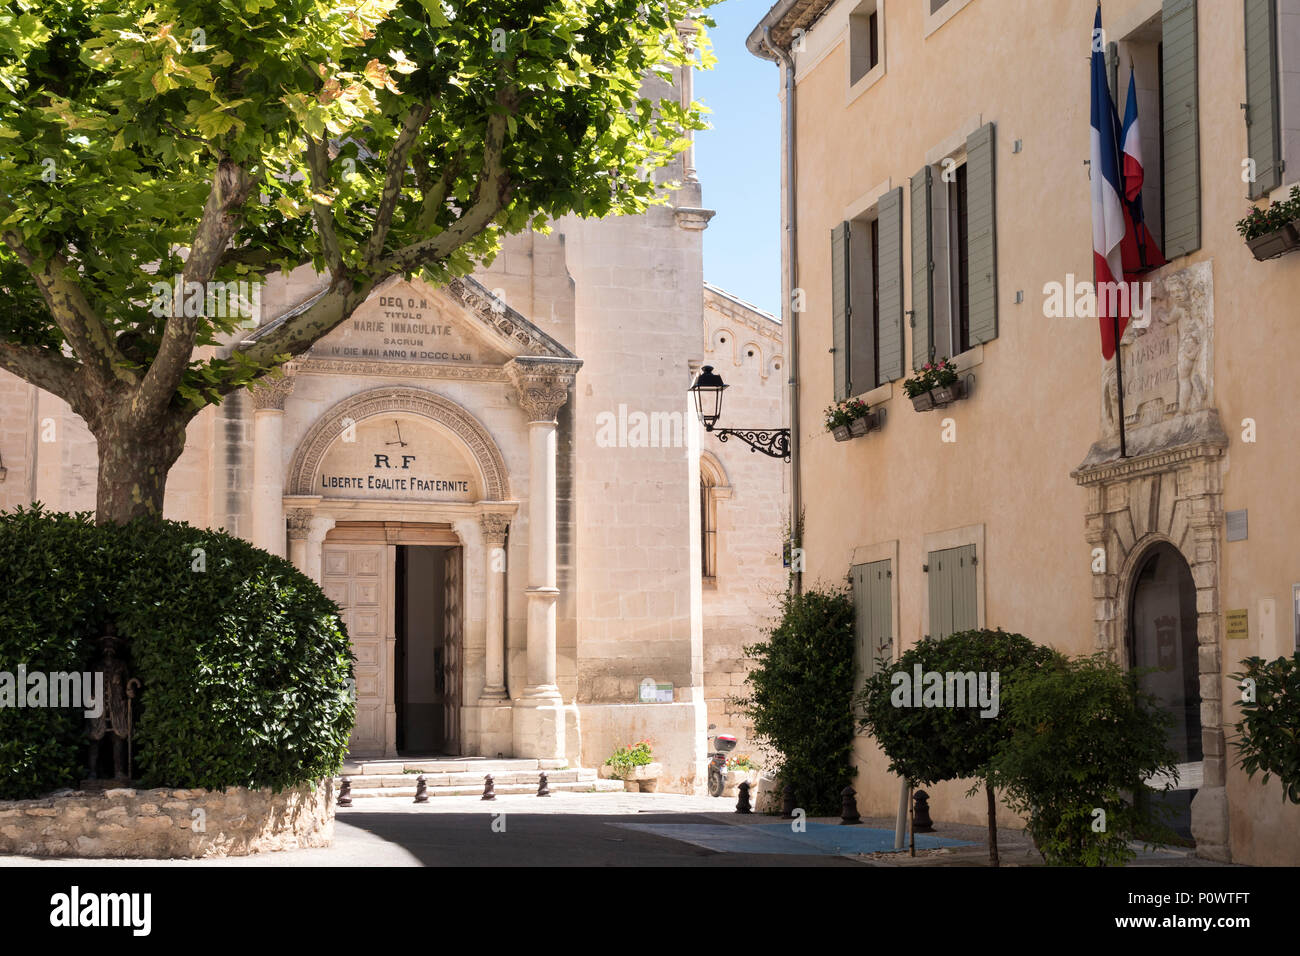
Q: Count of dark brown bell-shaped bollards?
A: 8